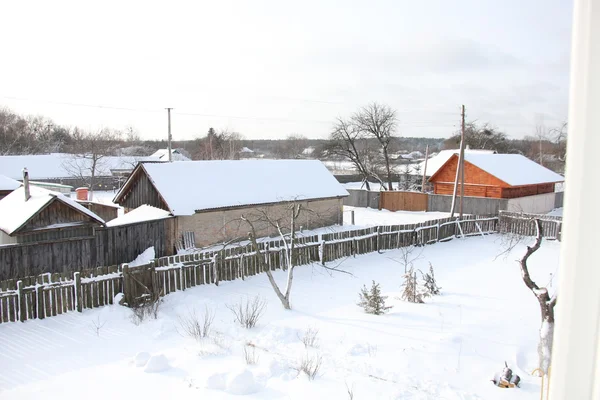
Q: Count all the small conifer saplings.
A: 3